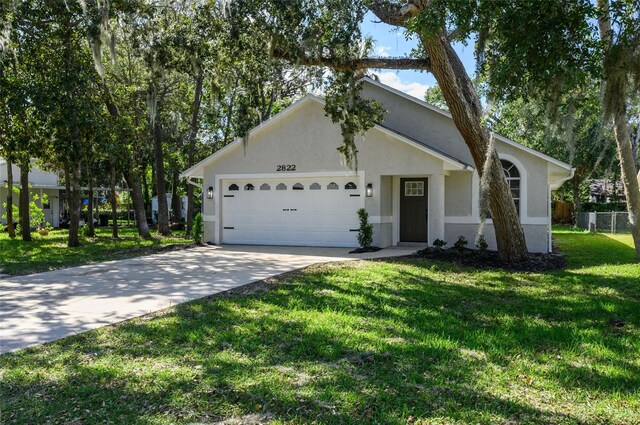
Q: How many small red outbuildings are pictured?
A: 0